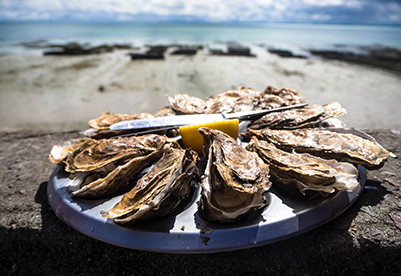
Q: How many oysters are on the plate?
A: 12